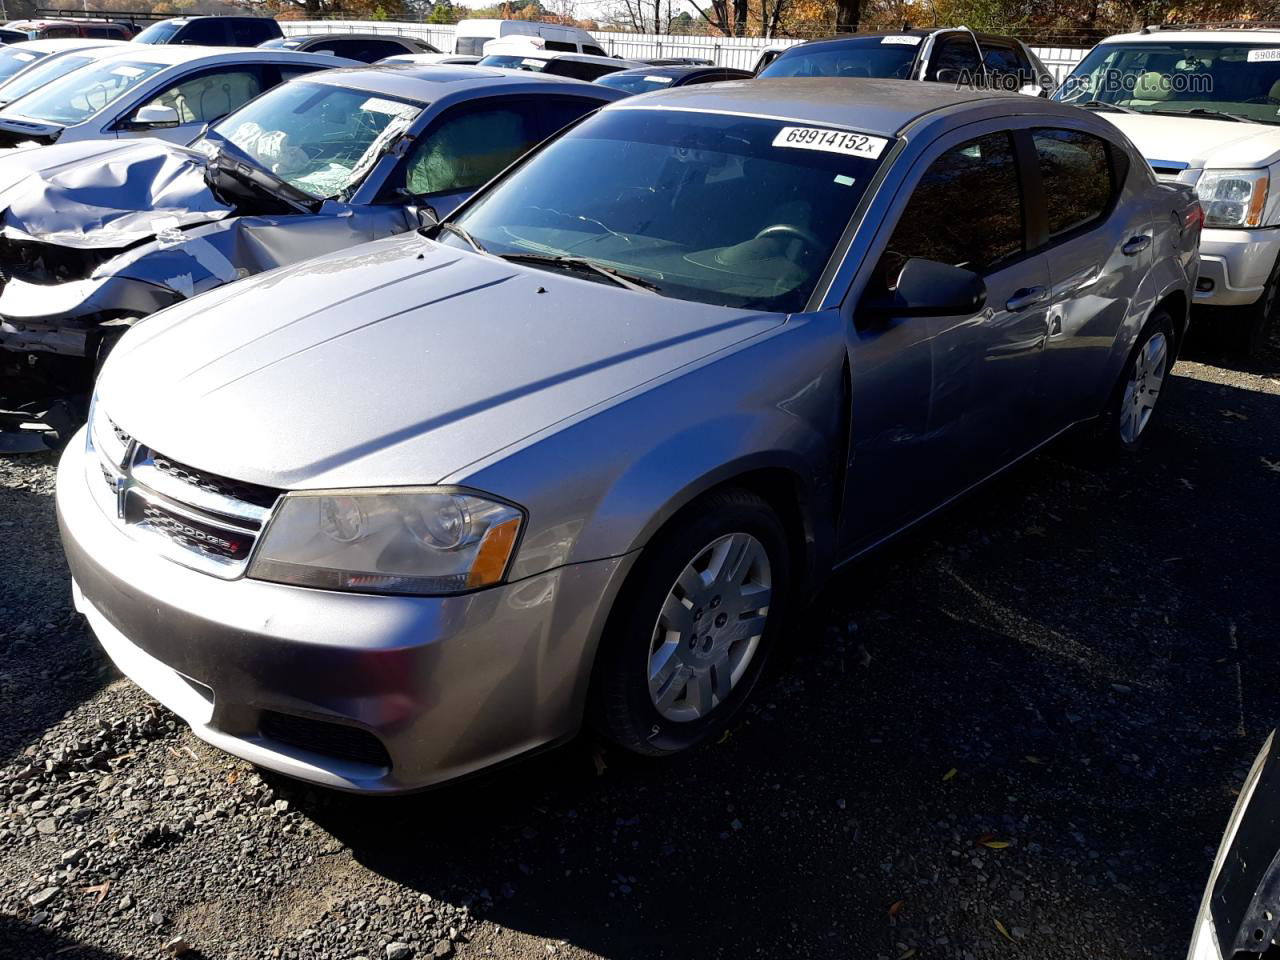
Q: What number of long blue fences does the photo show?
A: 0